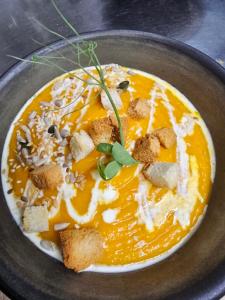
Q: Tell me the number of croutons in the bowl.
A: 11